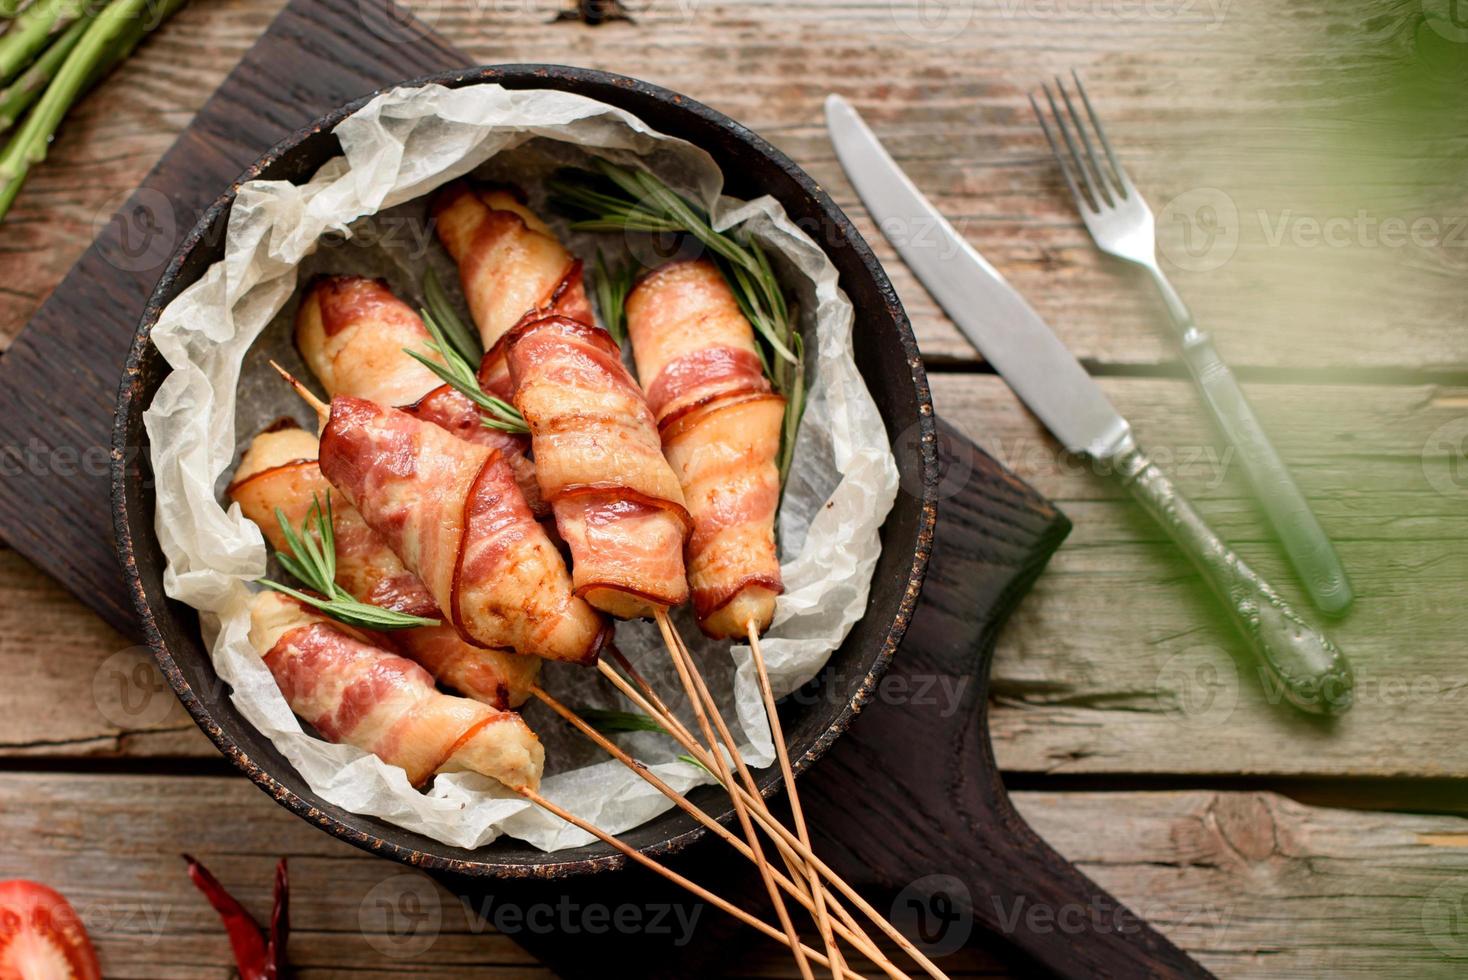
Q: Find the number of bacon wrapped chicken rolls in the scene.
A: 7